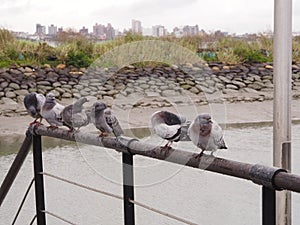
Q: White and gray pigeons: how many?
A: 6